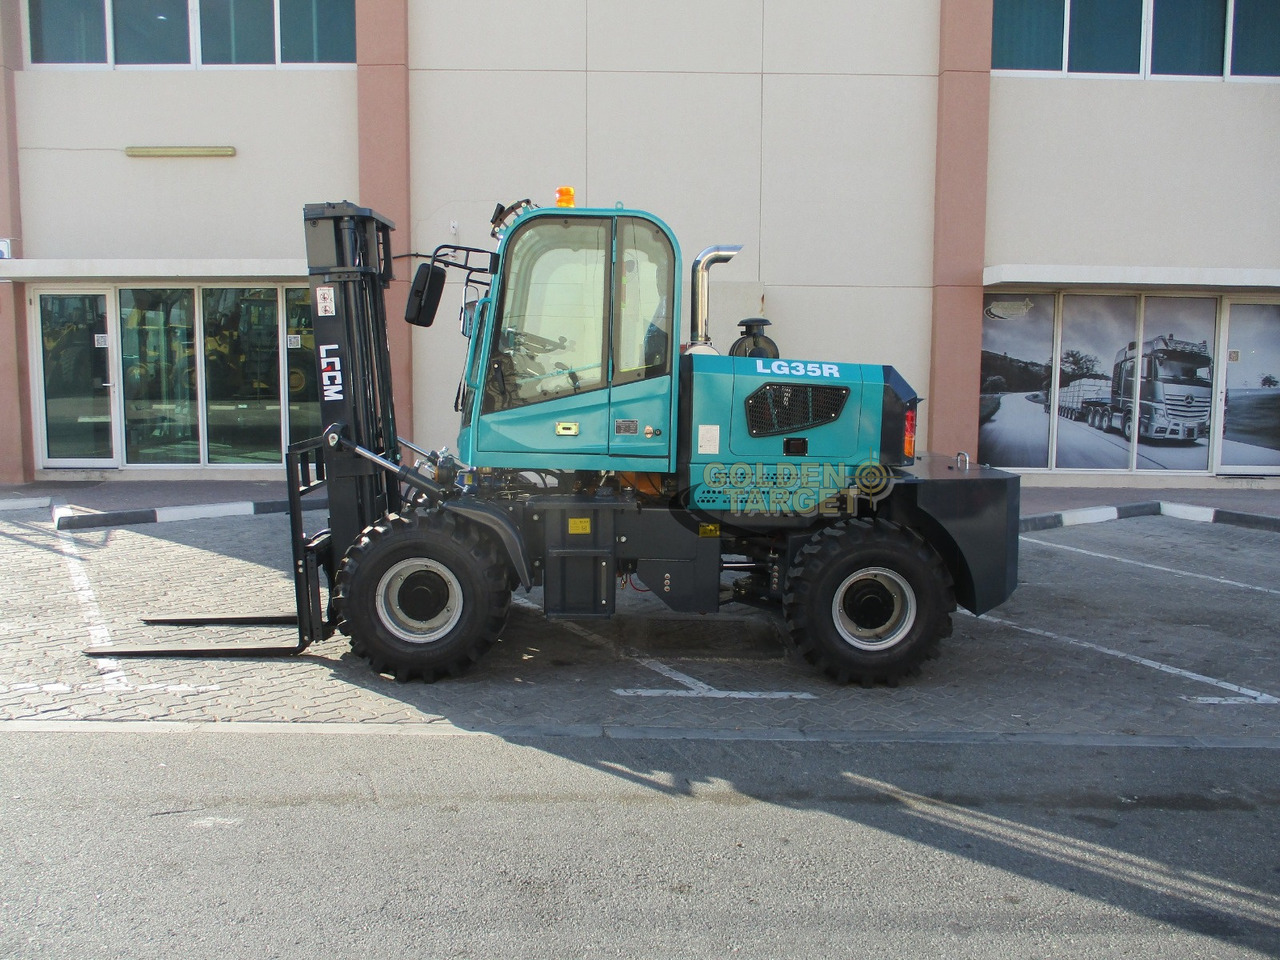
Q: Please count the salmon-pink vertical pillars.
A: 3